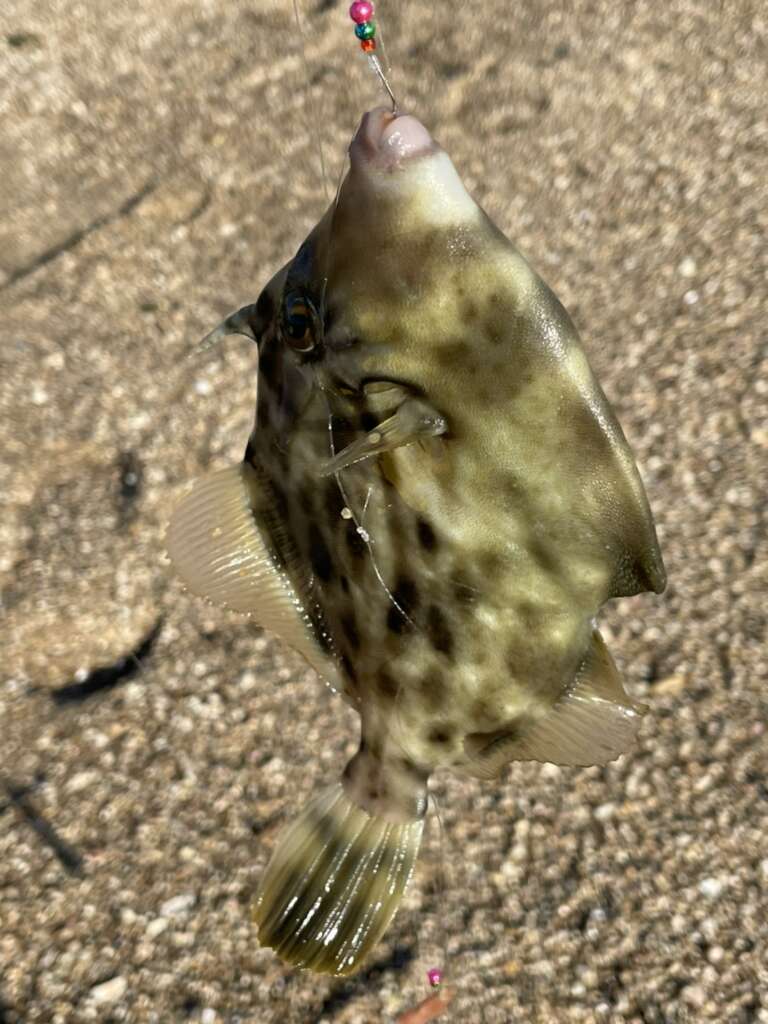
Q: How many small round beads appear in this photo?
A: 4